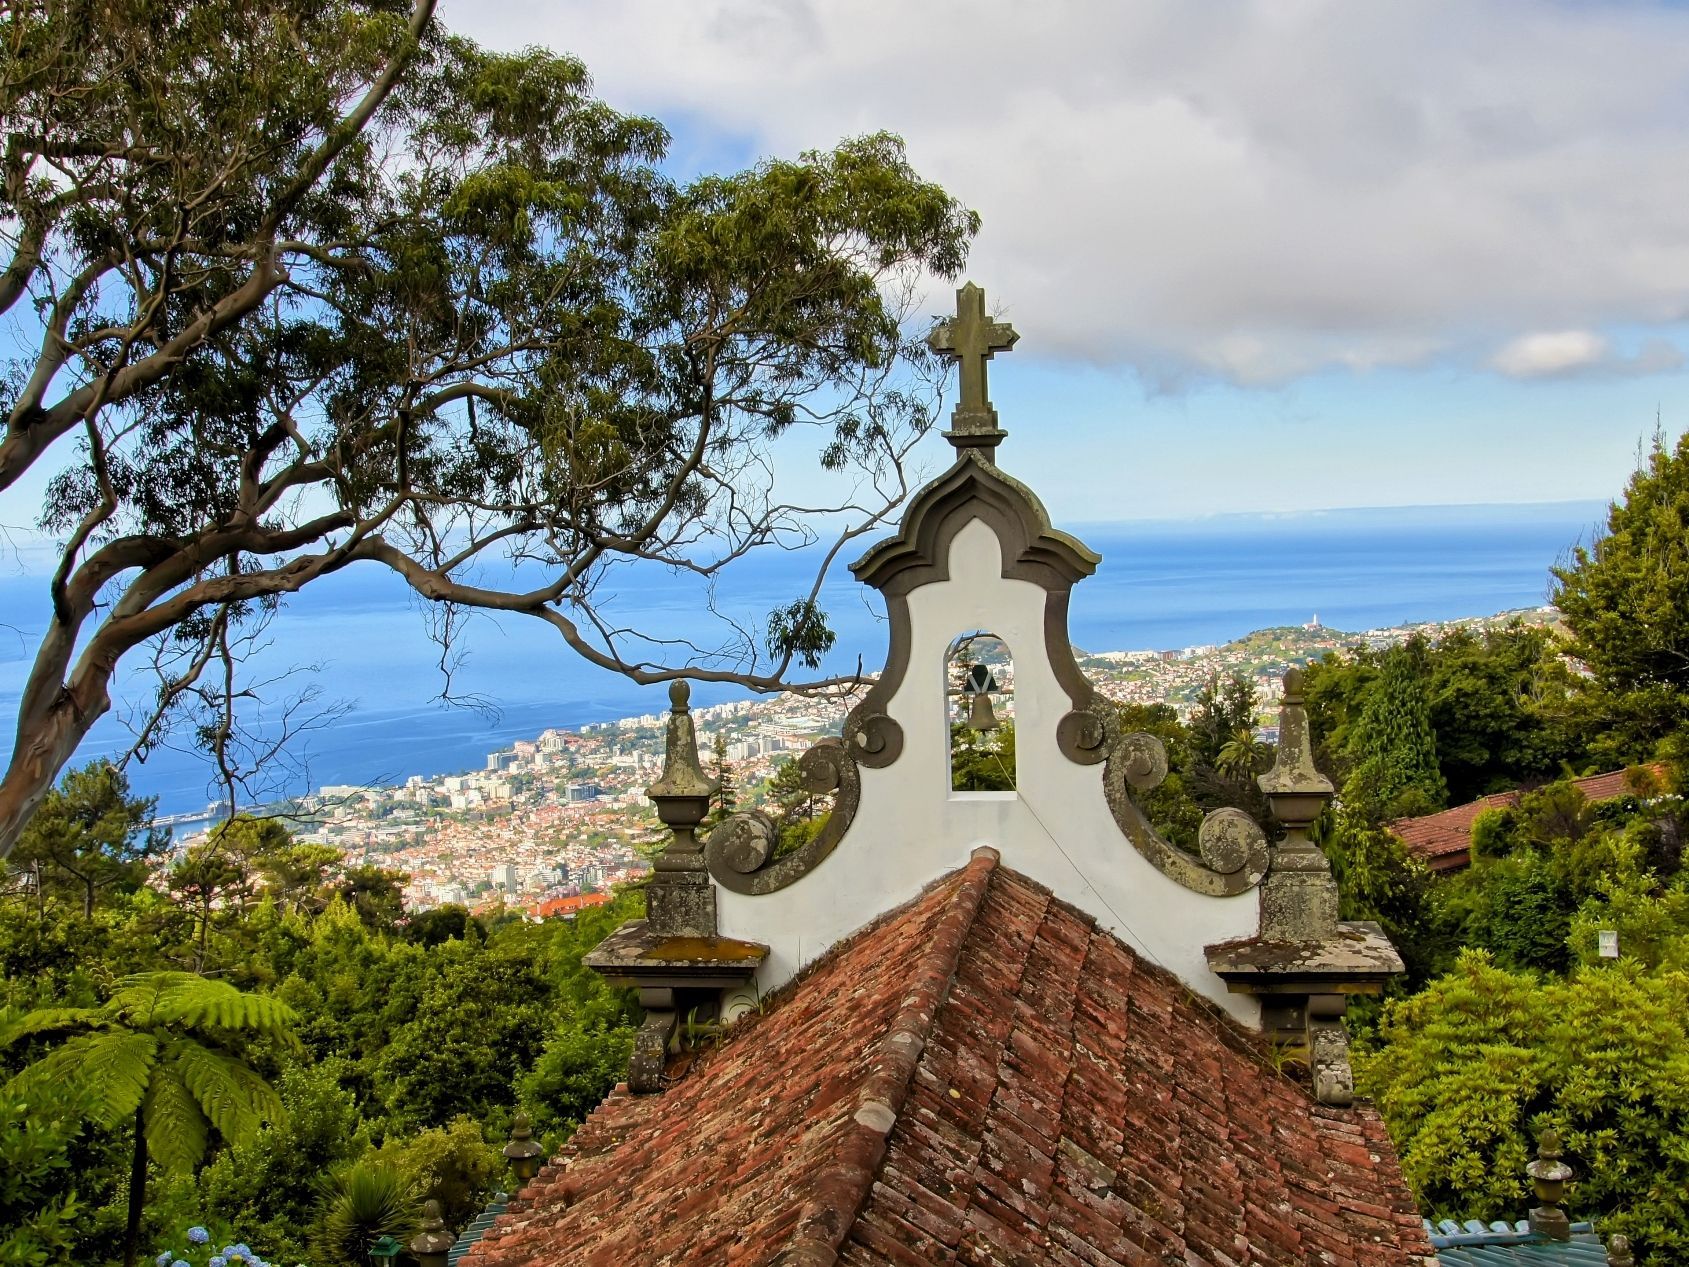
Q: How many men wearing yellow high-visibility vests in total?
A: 0